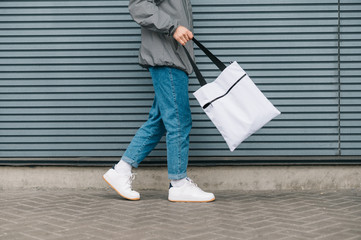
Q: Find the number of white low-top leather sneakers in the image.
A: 2